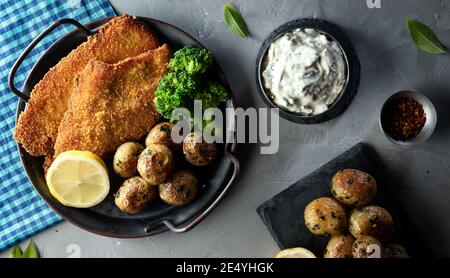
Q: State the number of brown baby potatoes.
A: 12